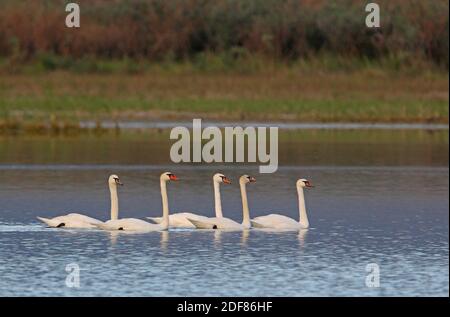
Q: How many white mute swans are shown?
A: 5